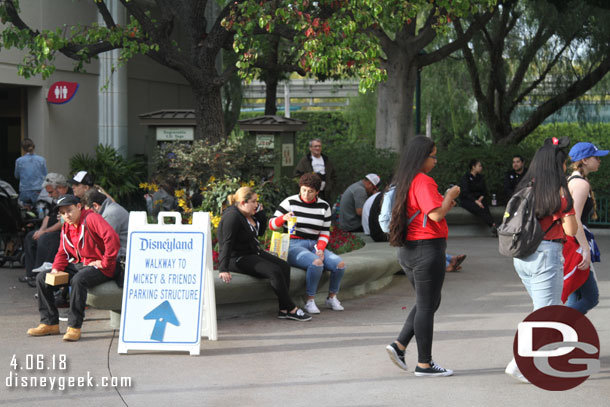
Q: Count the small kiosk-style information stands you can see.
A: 2